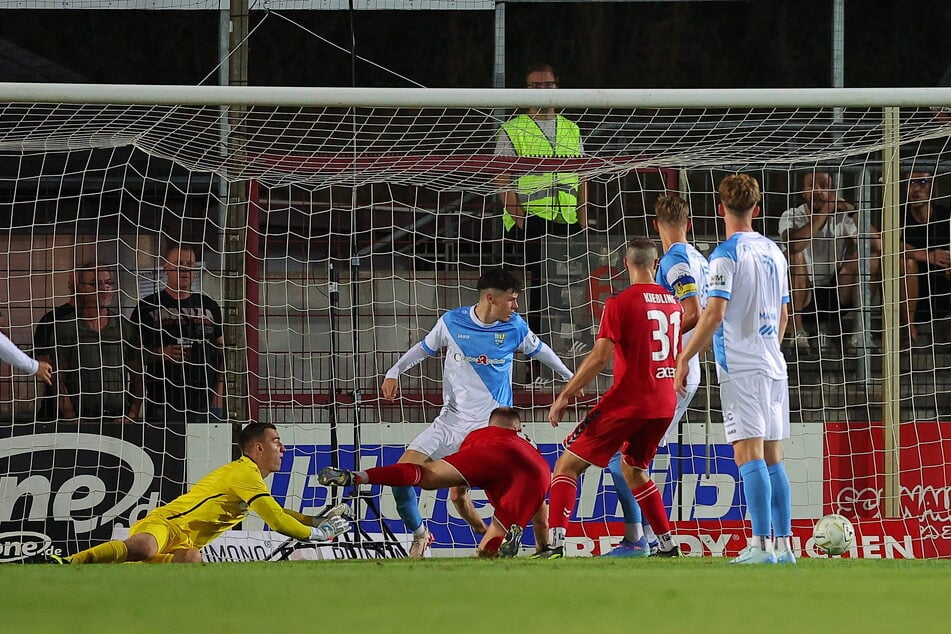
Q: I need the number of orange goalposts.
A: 0